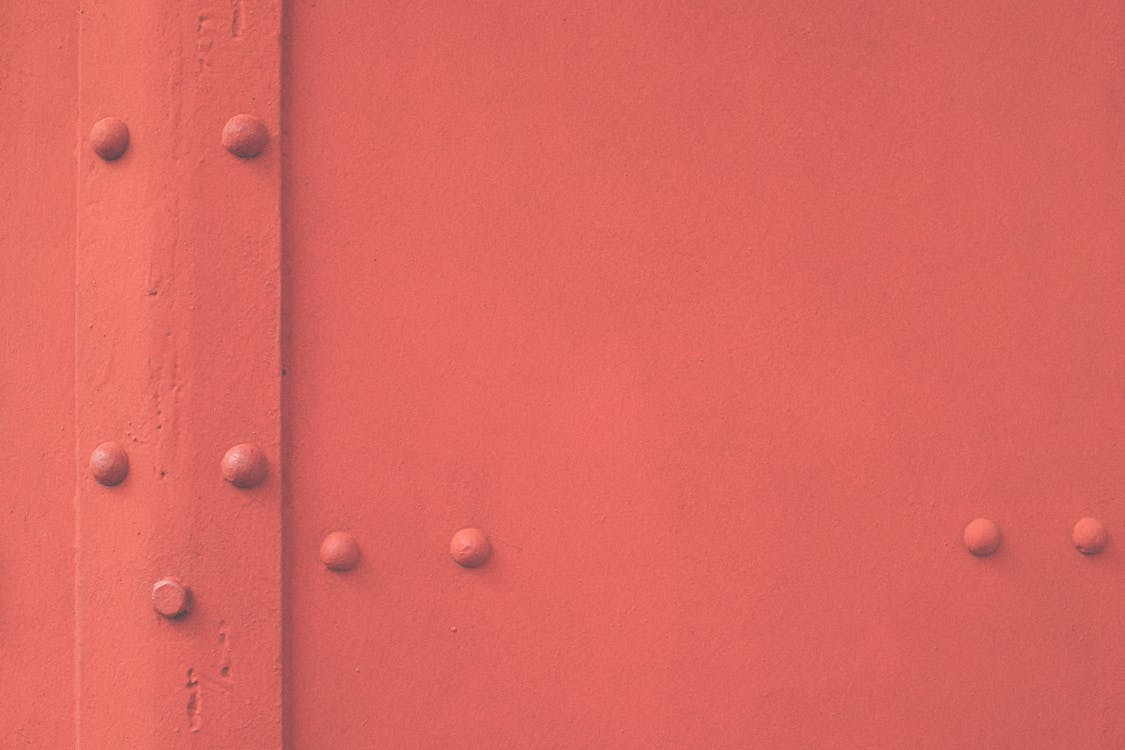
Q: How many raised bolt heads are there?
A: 9